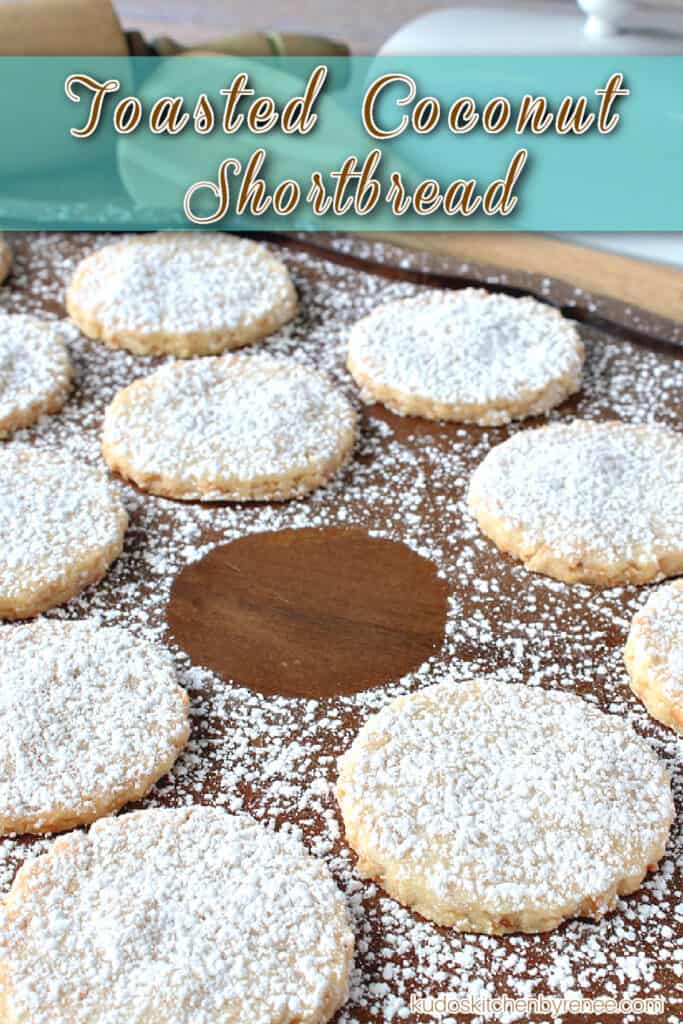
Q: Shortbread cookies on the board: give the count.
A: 11